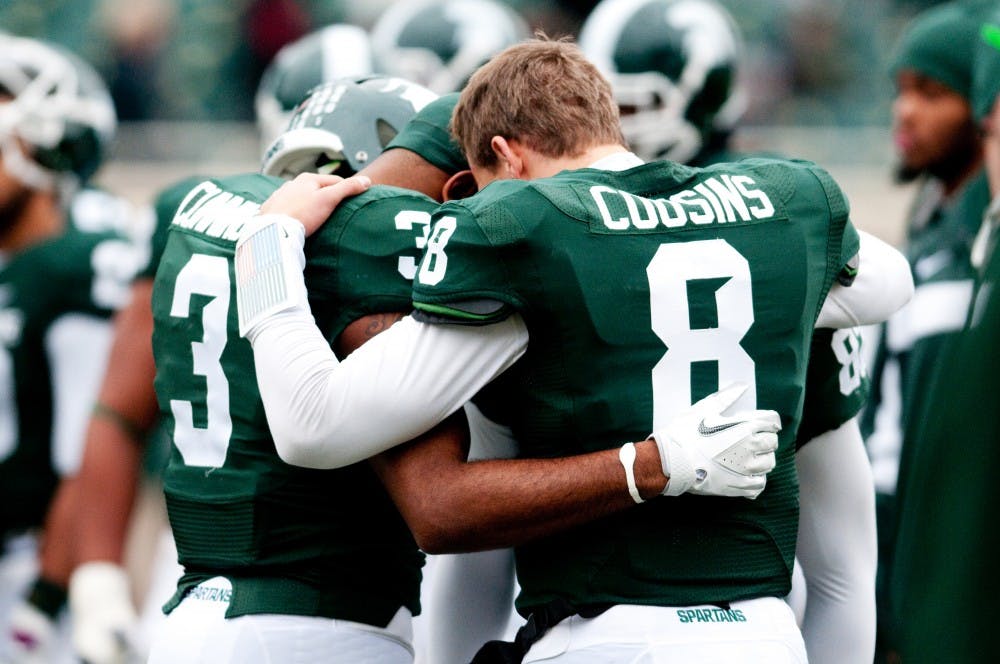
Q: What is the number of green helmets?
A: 5